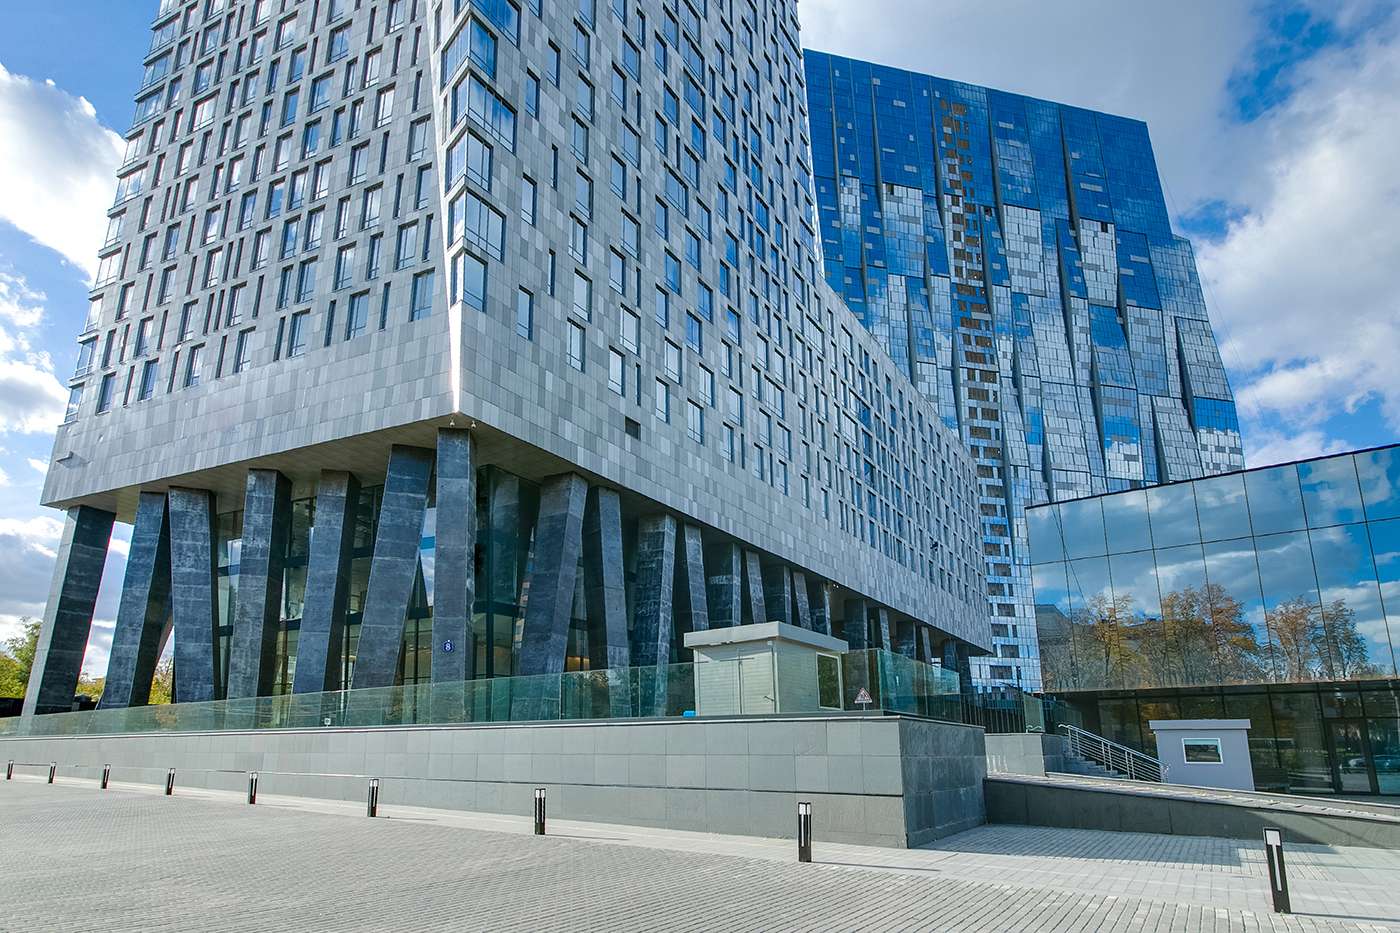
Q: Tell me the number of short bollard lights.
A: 9